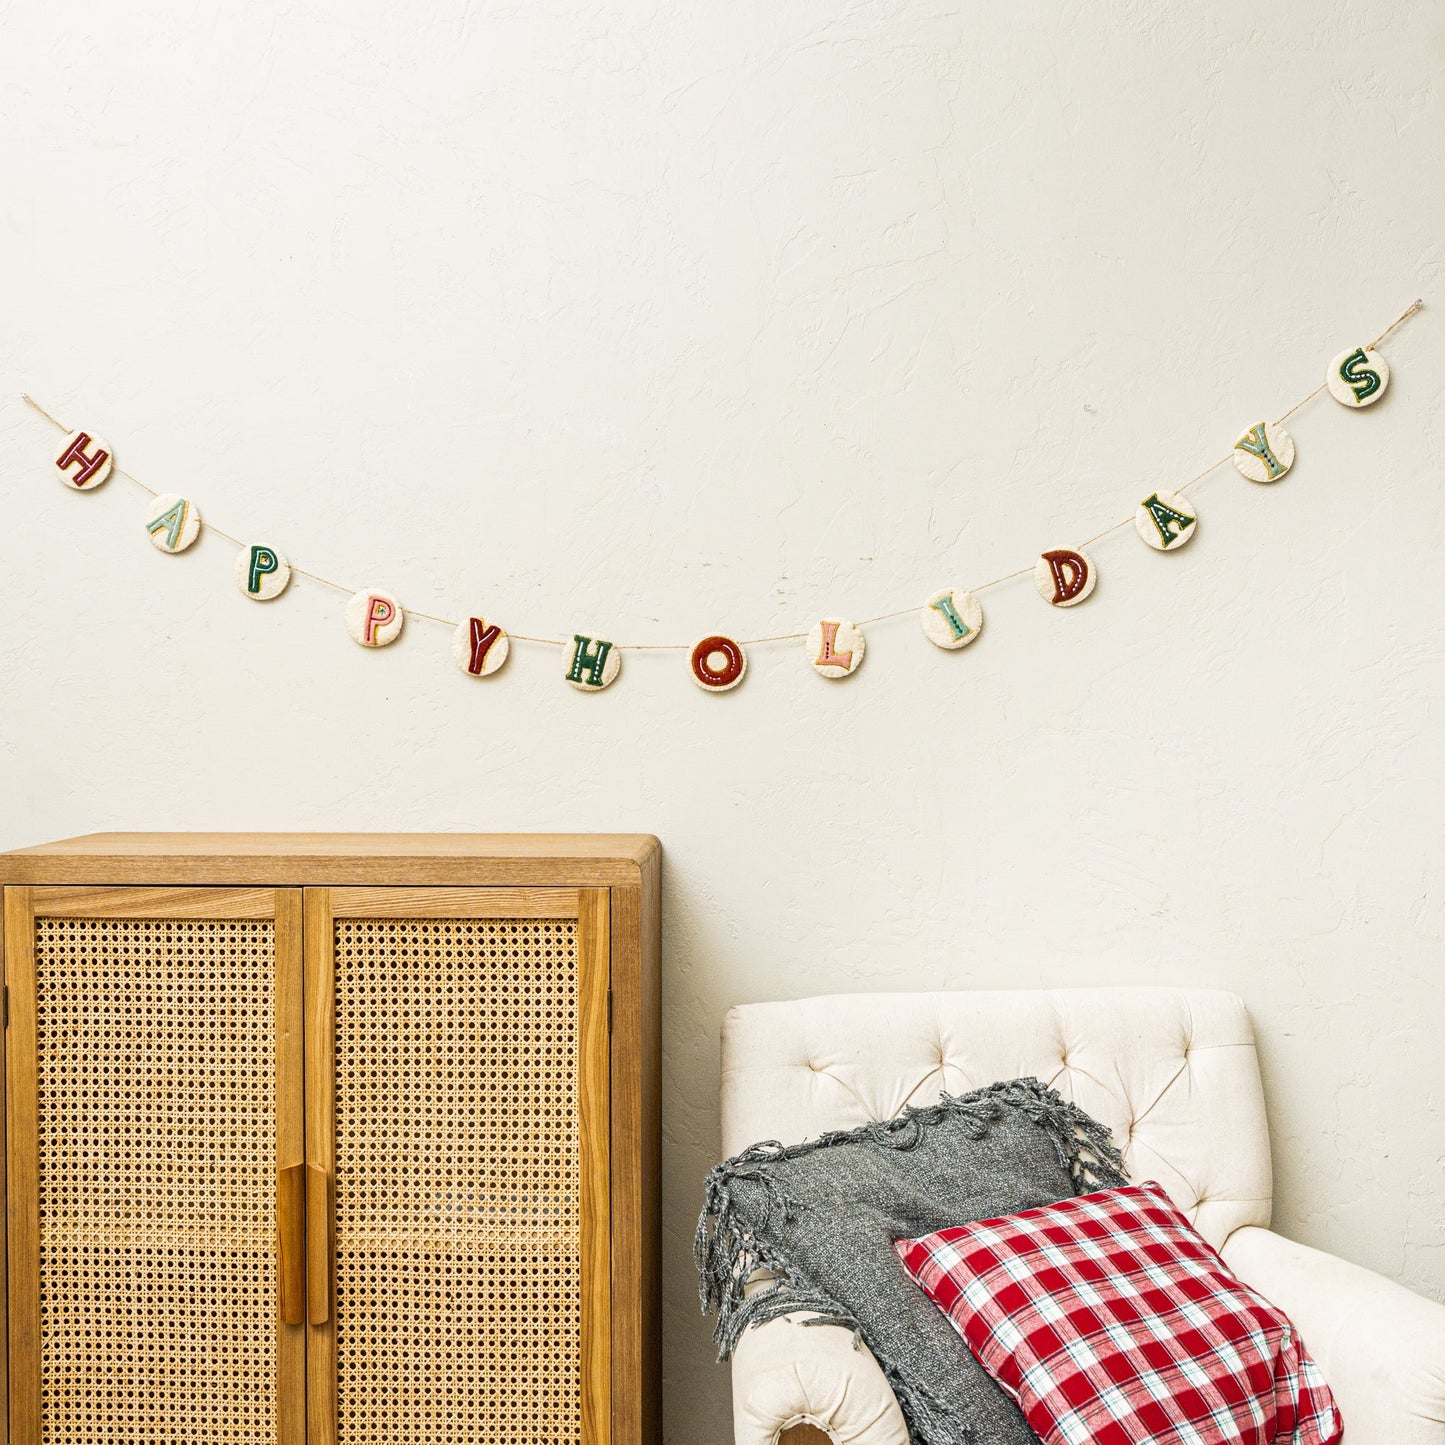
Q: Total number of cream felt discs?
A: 13